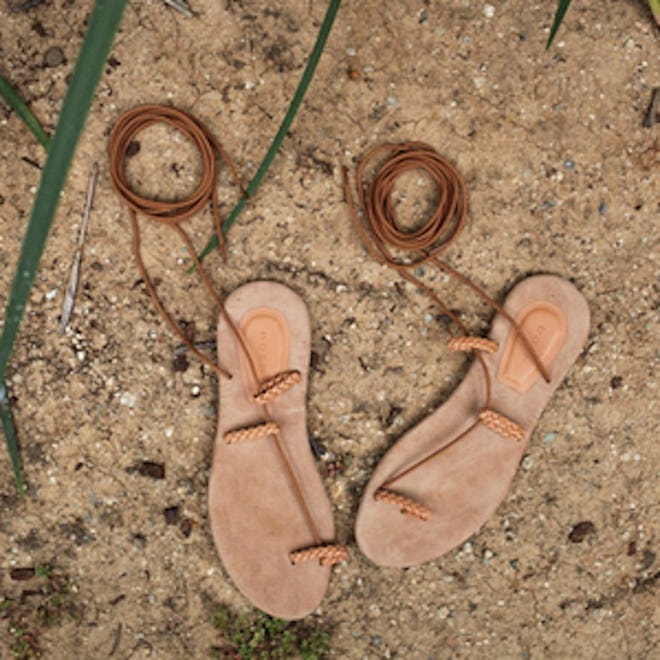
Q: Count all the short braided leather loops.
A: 6